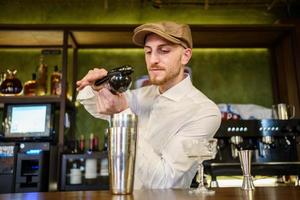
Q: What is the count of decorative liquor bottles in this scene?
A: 4